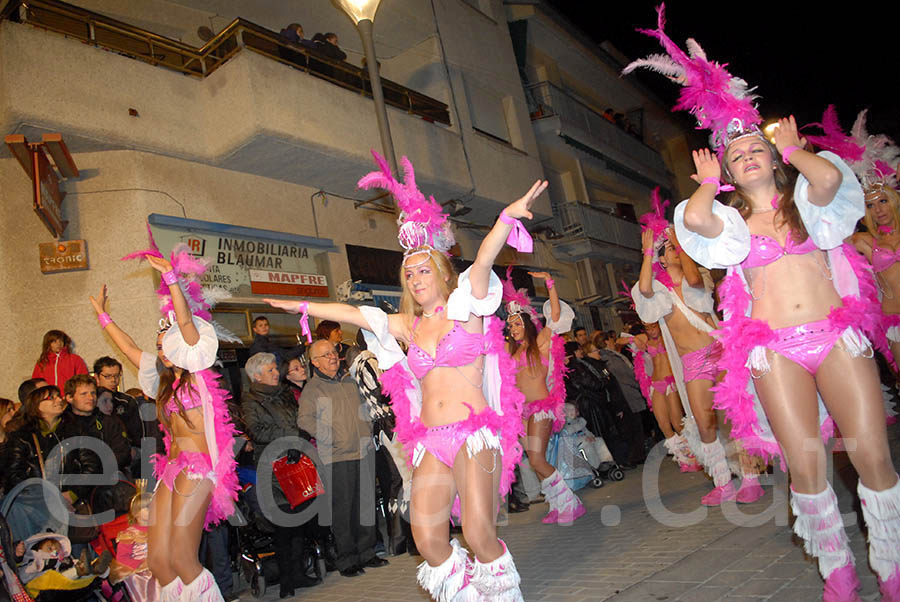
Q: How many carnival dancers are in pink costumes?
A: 7